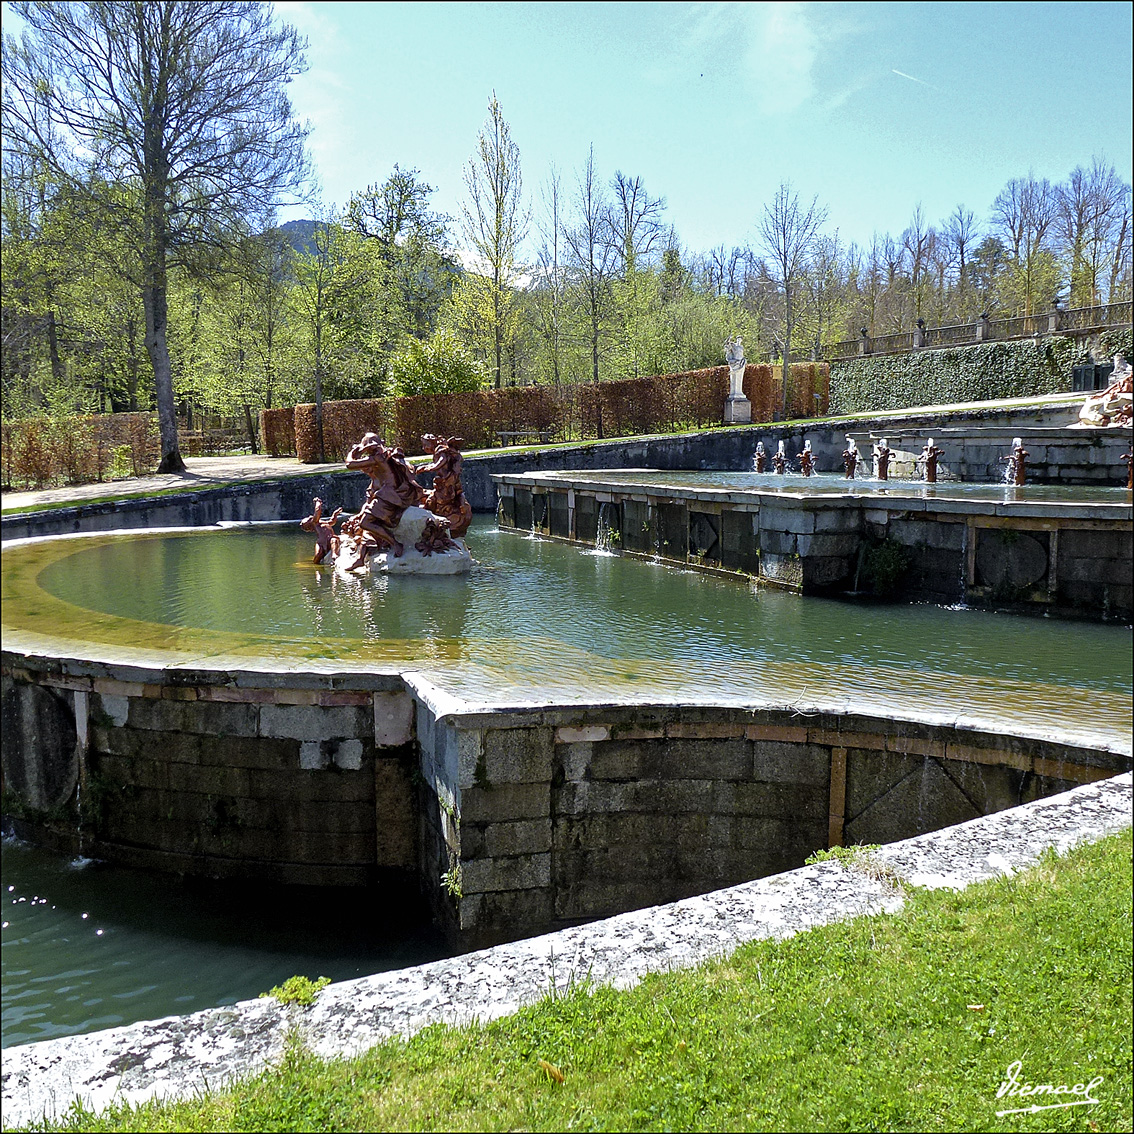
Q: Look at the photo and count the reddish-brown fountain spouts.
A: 8